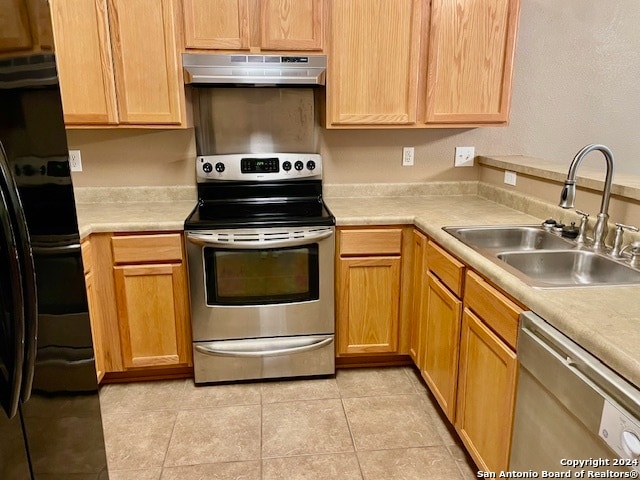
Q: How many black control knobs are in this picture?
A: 5